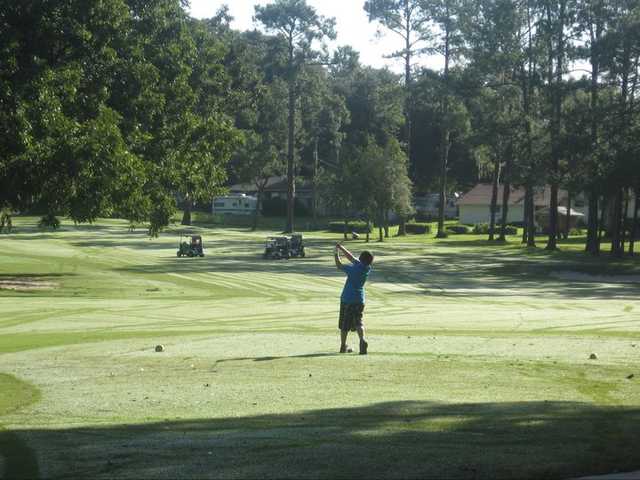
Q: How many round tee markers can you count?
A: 2